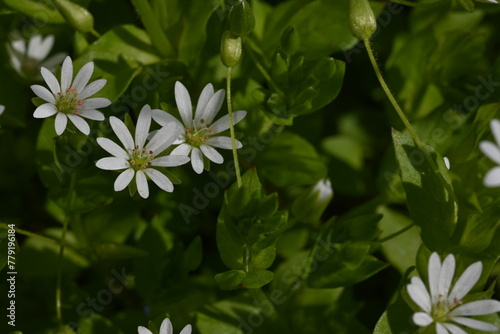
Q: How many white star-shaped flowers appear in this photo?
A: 7